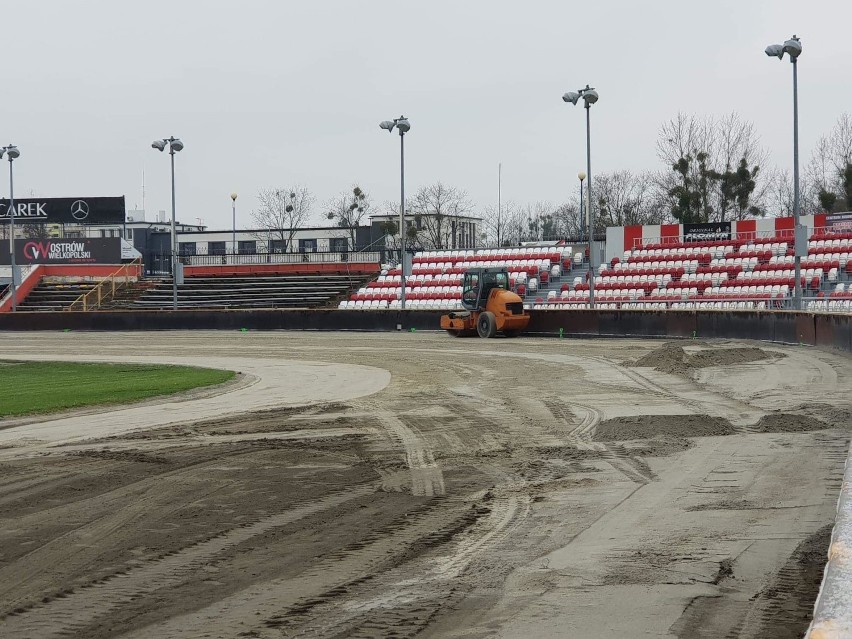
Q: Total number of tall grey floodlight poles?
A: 5